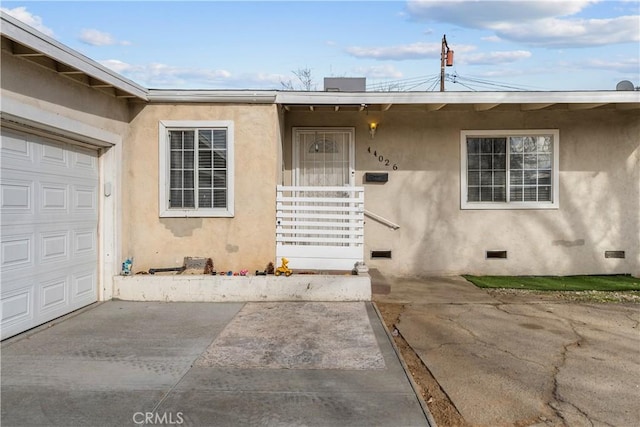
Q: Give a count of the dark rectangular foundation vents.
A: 3